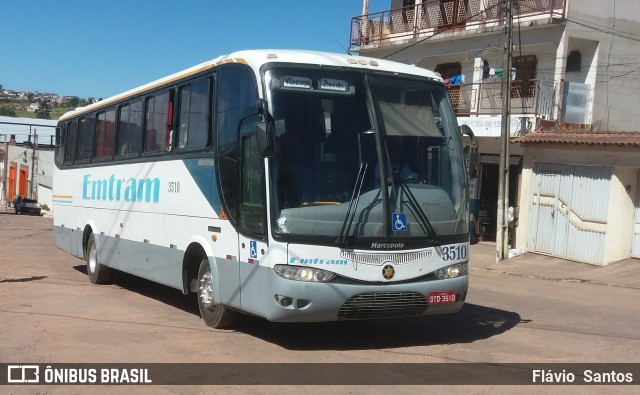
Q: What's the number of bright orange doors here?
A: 2